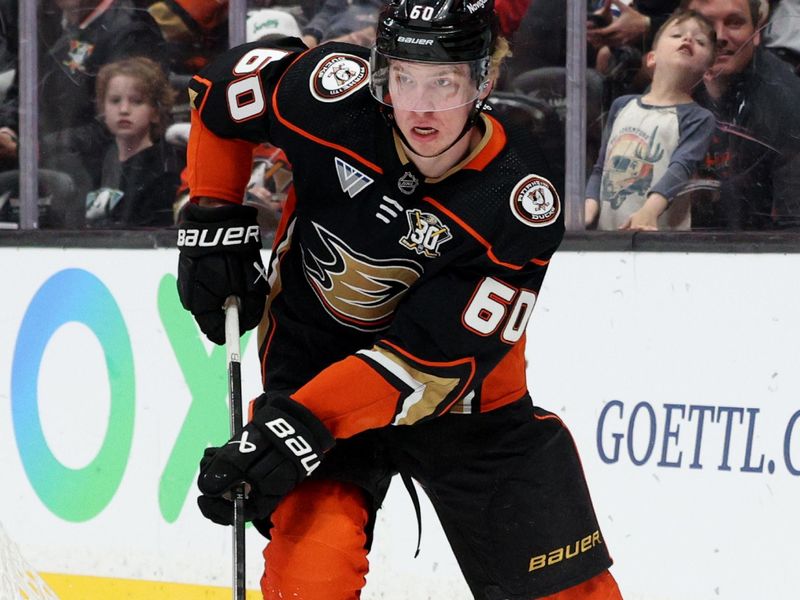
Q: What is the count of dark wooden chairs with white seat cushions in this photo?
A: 0